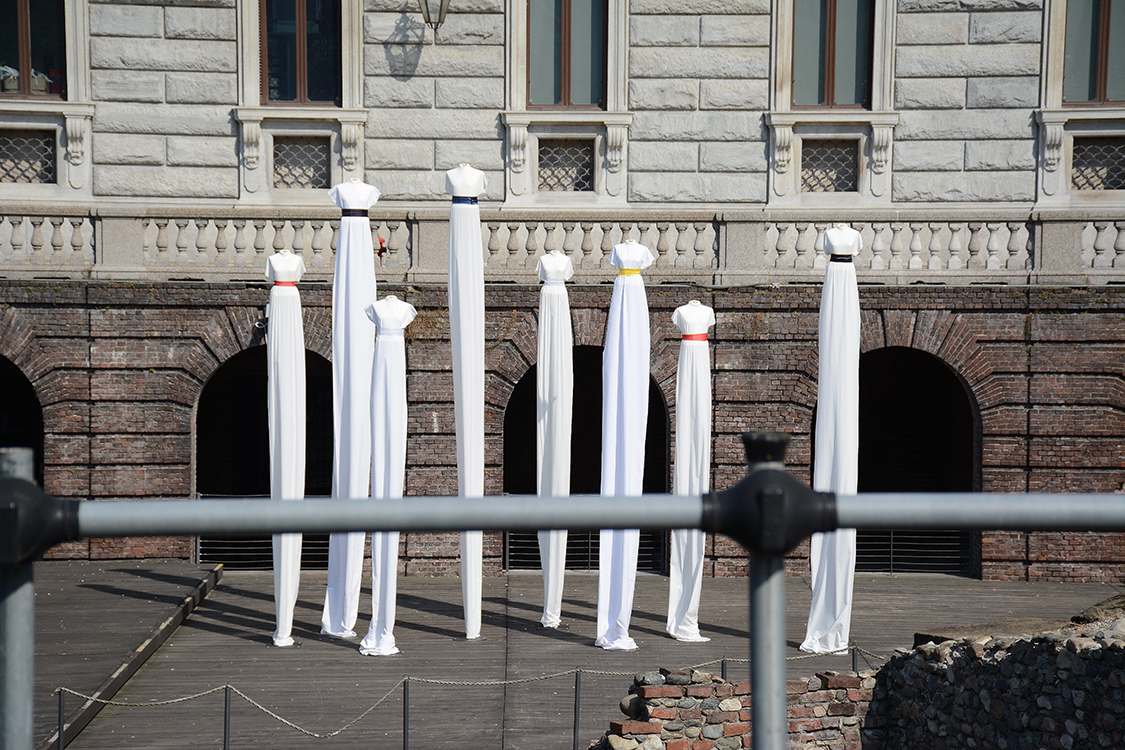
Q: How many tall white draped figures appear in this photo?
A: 8